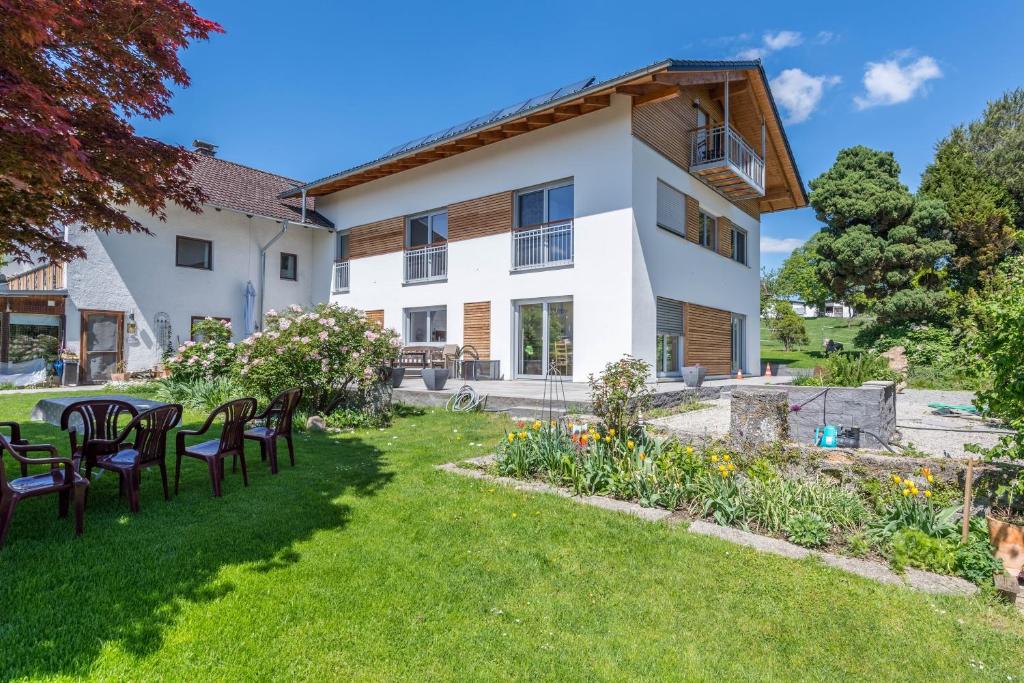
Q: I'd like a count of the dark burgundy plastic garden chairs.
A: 6